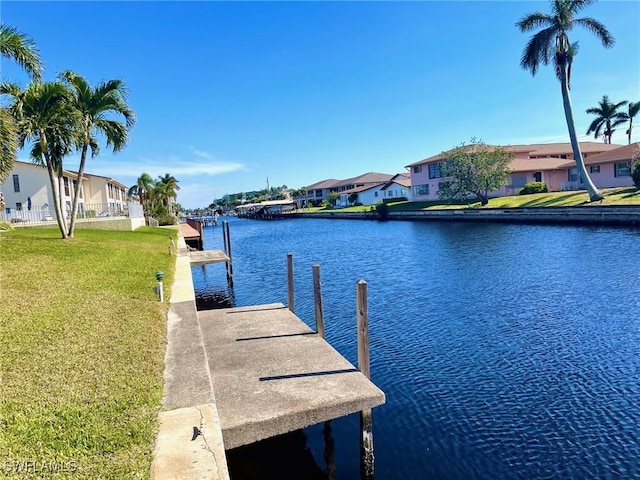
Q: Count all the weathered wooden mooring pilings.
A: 5